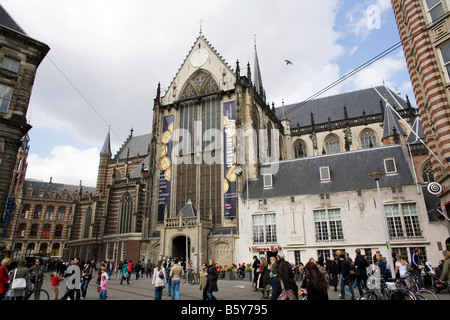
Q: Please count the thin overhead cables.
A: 3